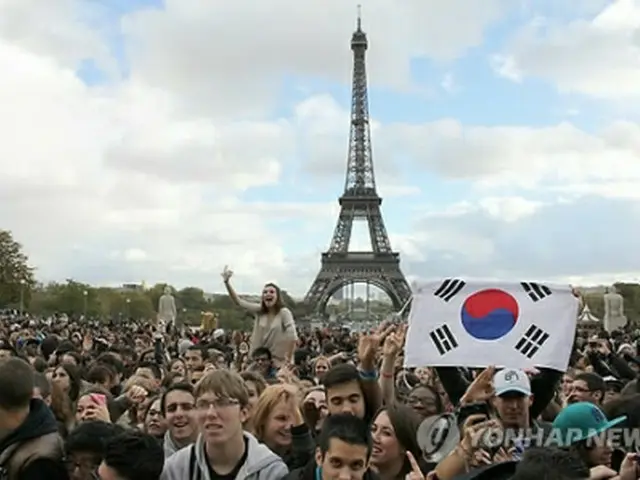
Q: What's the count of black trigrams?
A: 4